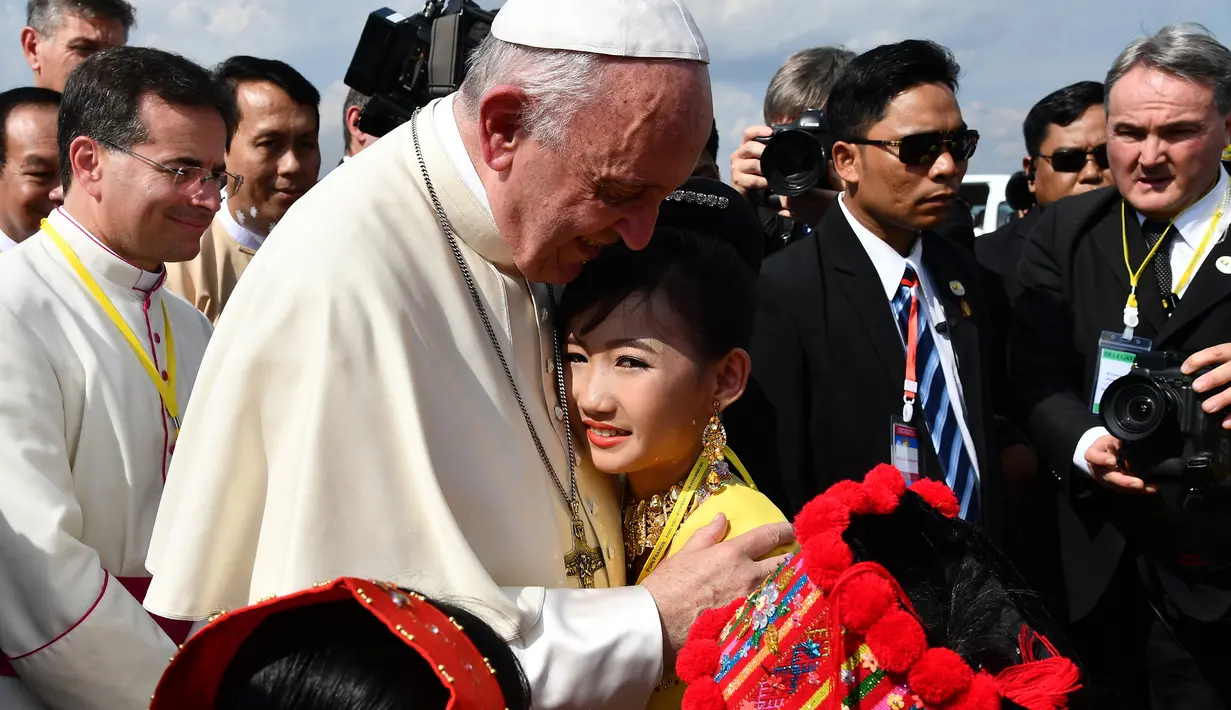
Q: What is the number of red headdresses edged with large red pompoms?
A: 1